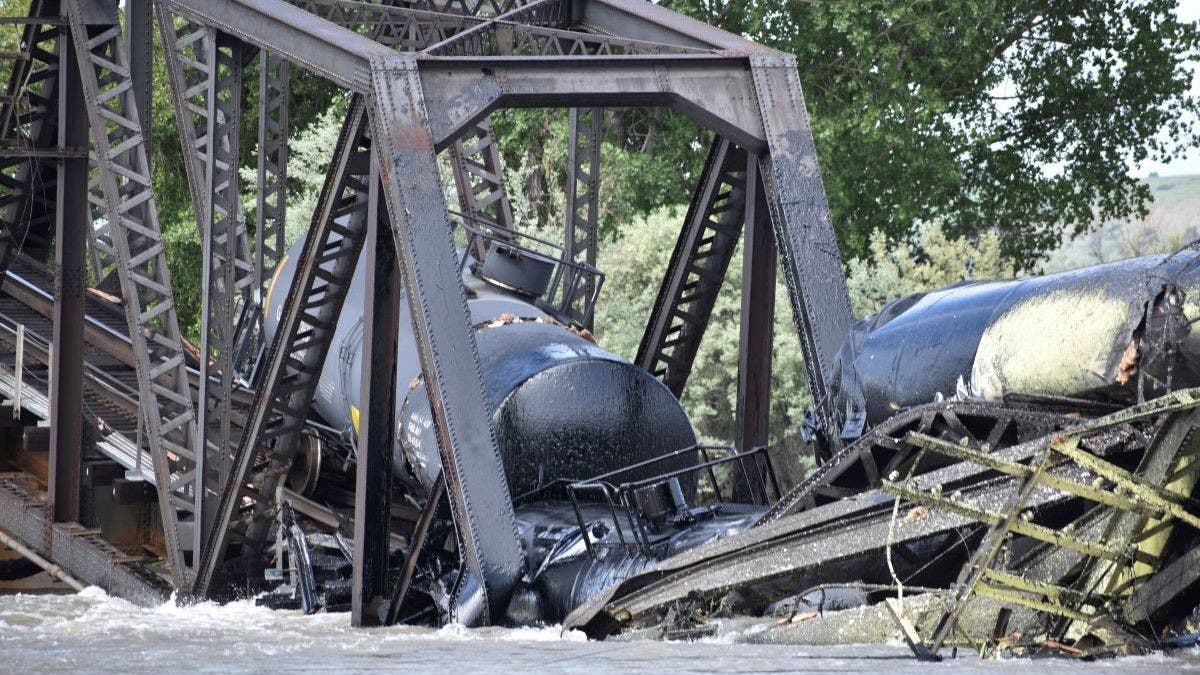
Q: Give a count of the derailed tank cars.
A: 3